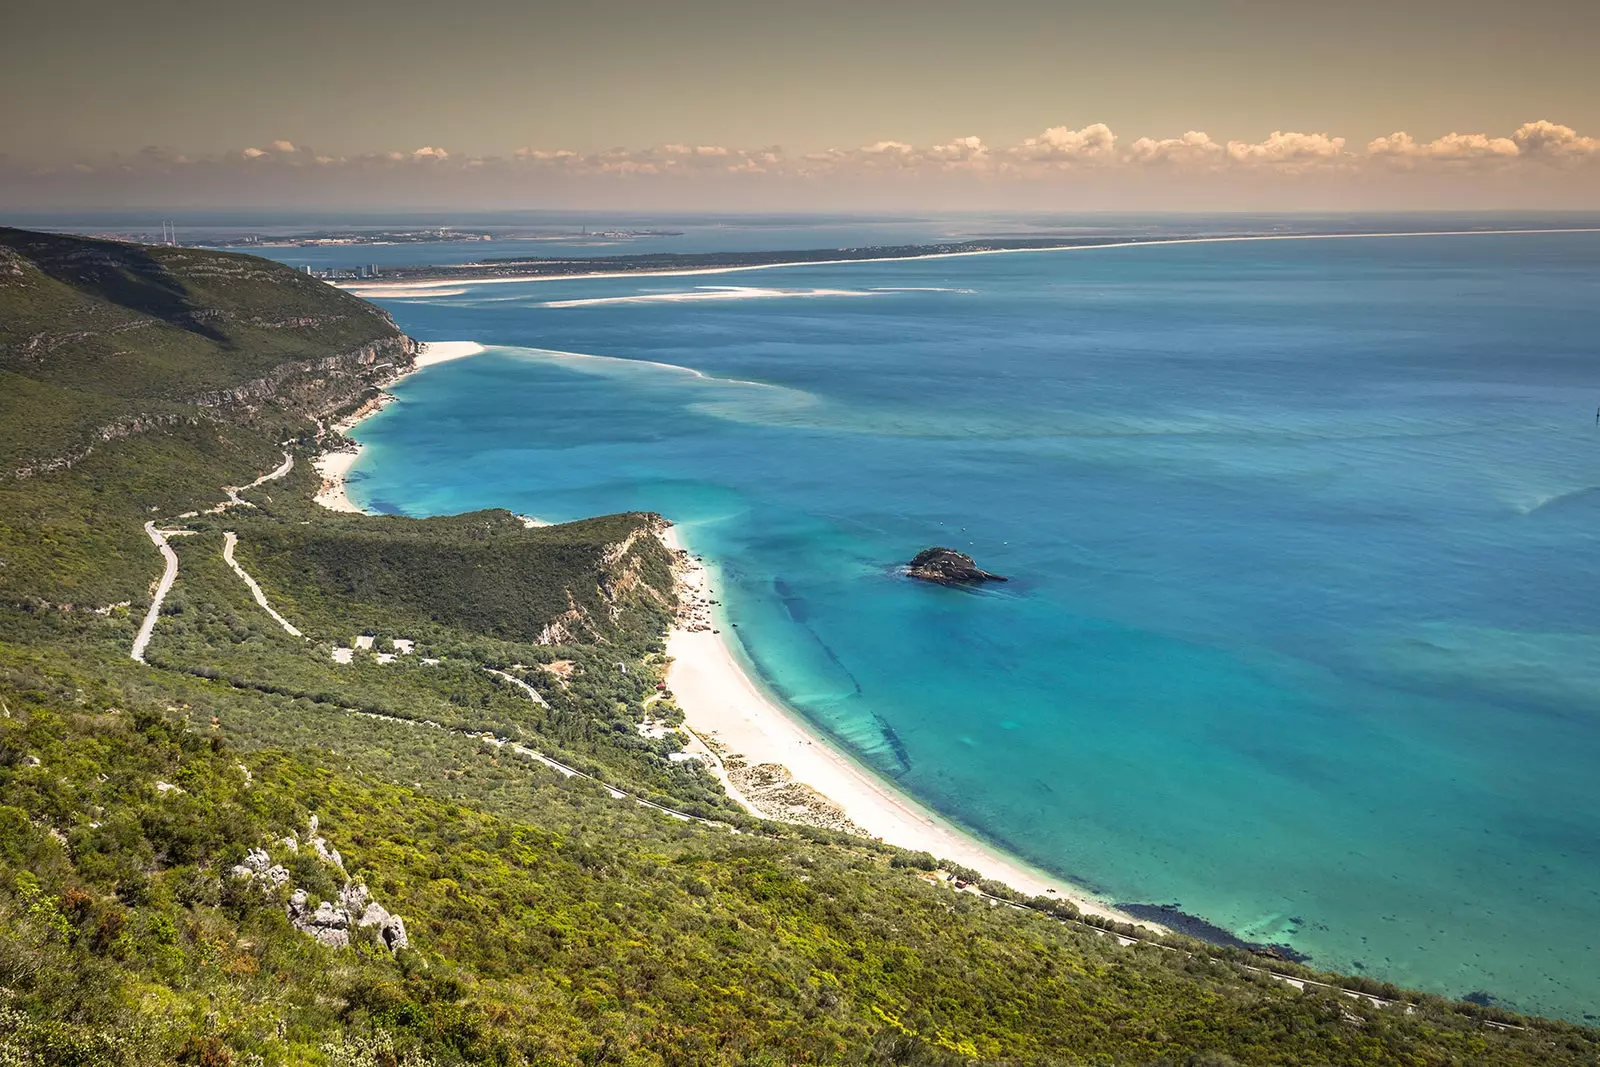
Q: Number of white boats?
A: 4